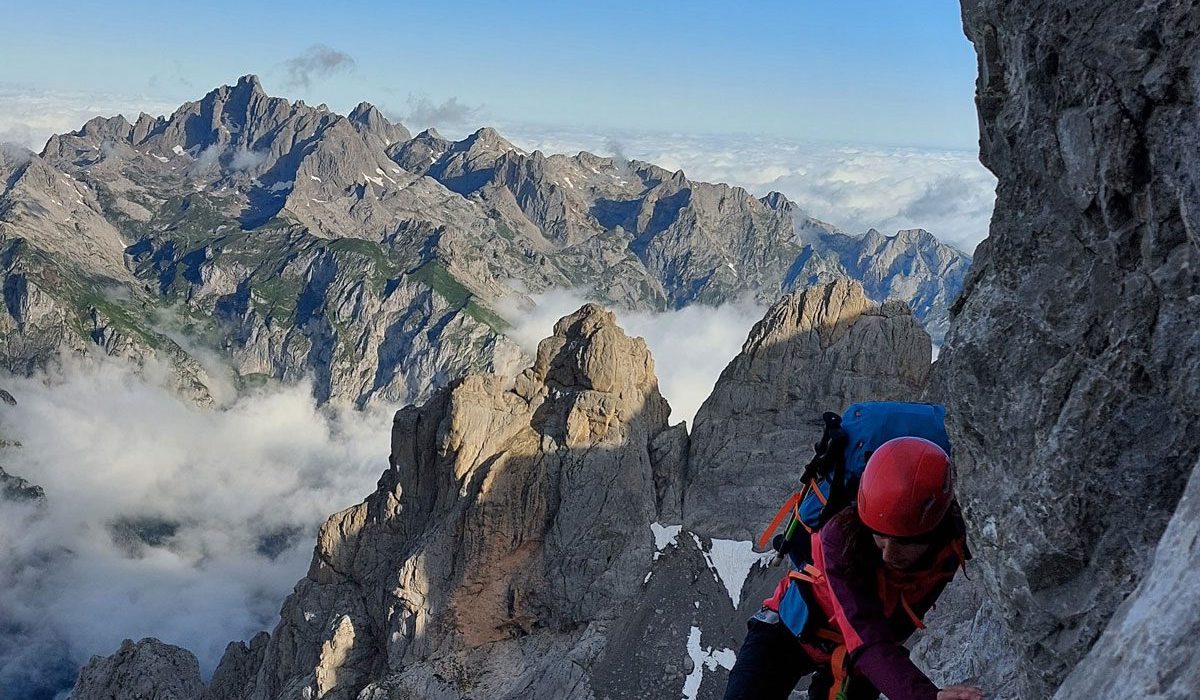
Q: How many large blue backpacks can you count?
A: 1